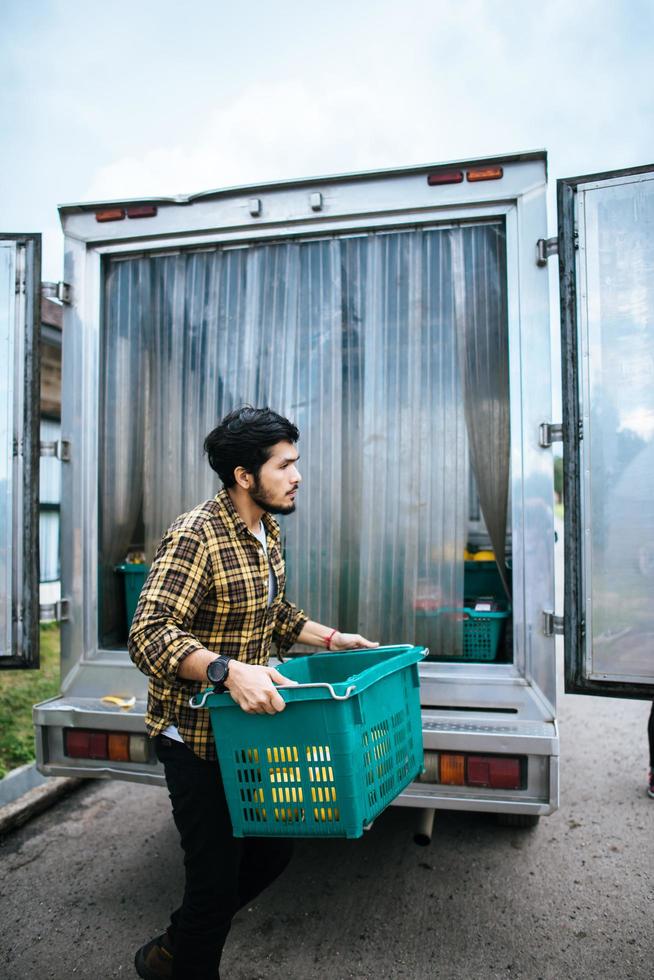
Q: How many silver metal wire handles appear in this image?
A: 2